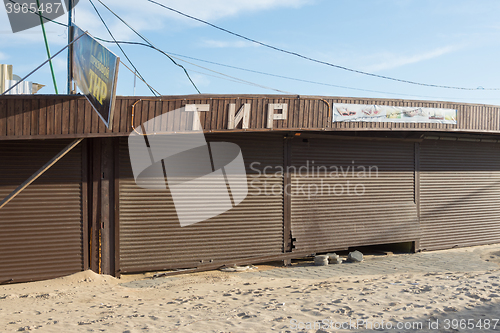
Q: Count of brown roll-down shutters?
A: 4